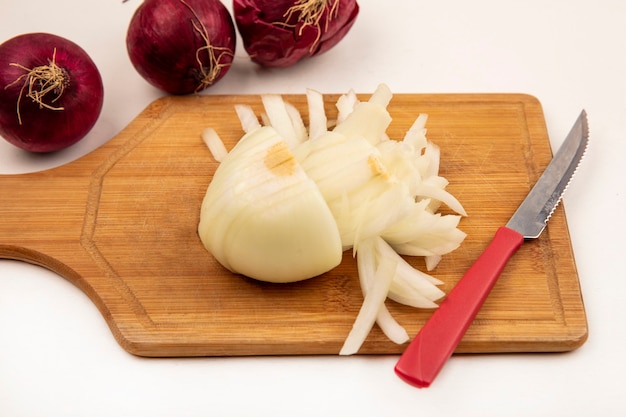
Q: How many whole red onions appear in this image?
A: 3